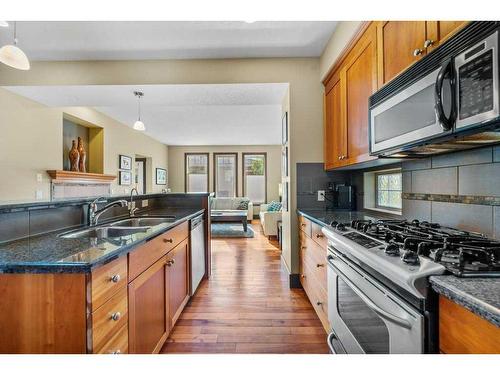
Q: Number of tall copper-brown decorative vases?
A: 2